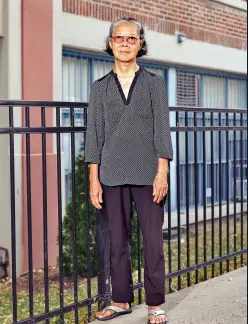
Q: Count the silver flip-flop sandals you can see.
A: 2